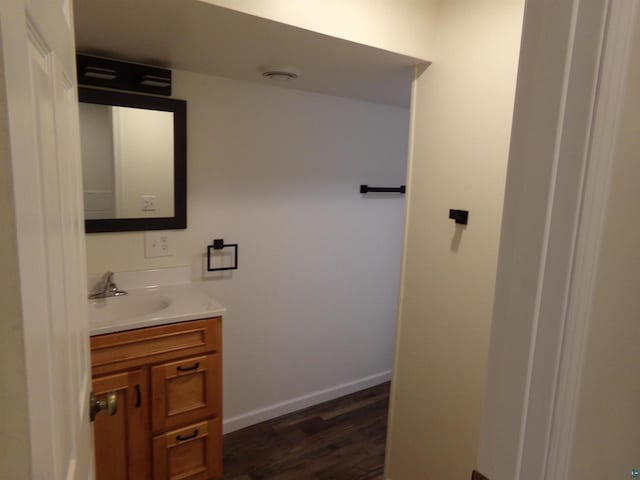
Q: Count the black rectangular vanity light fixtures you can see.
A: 1